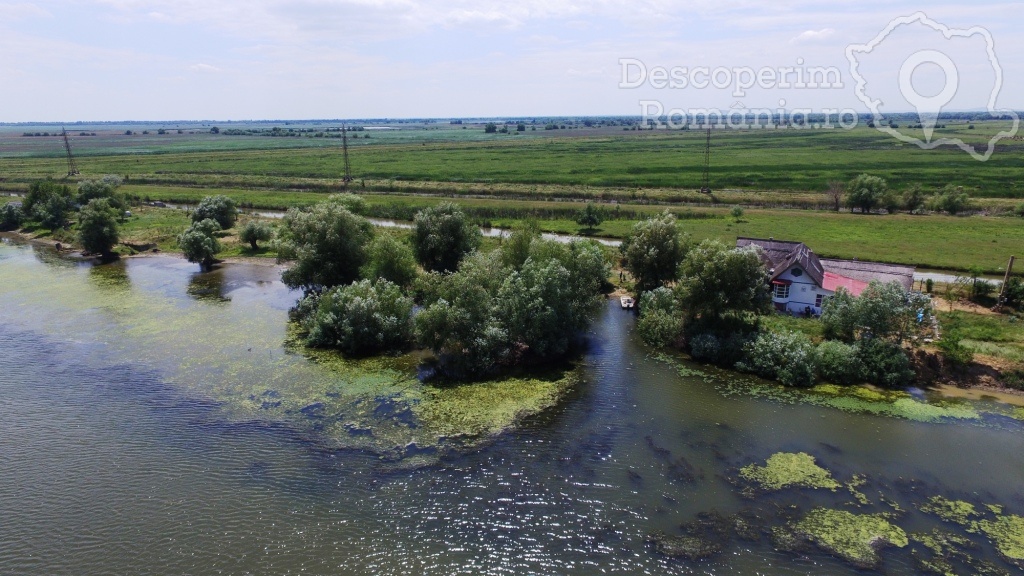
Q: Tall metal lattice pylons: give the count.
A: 3